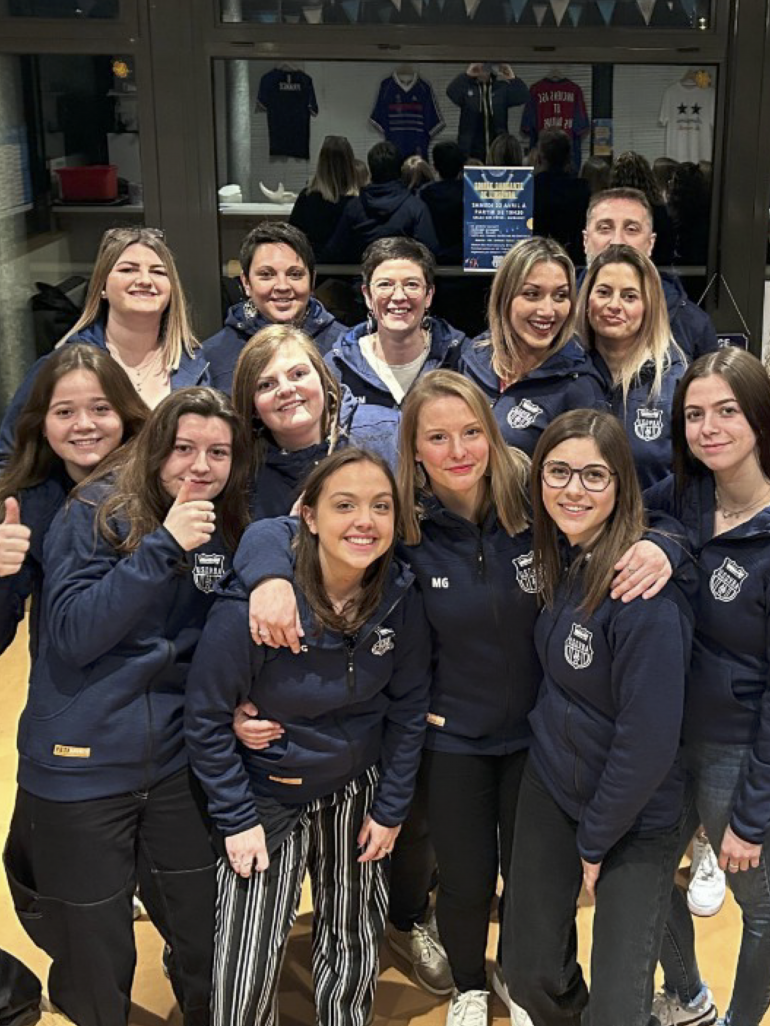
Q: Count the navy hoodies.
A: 13